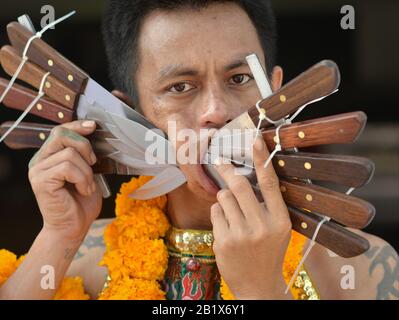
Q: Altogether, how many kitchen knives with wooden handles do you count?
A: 9